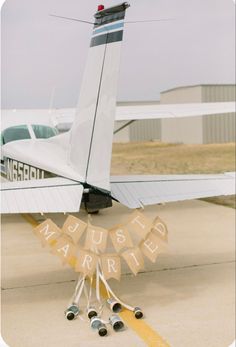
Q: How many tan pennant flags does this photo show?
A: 11